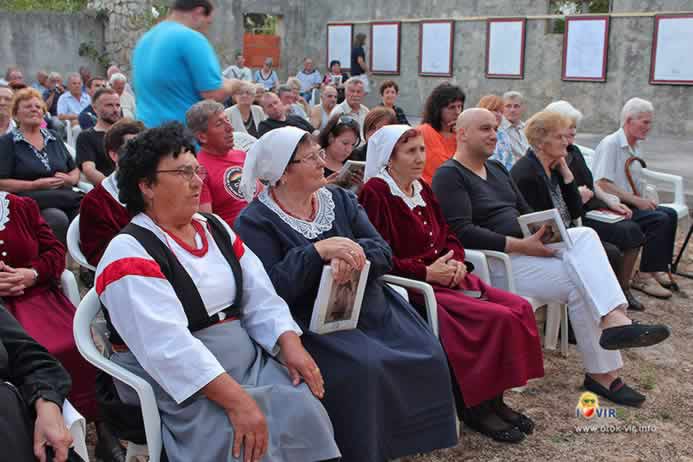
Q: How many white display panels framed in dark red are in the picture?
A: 6